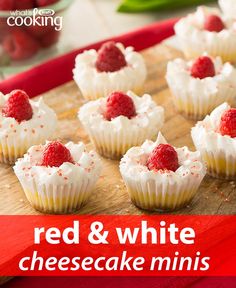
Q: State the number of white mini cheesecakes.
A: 8